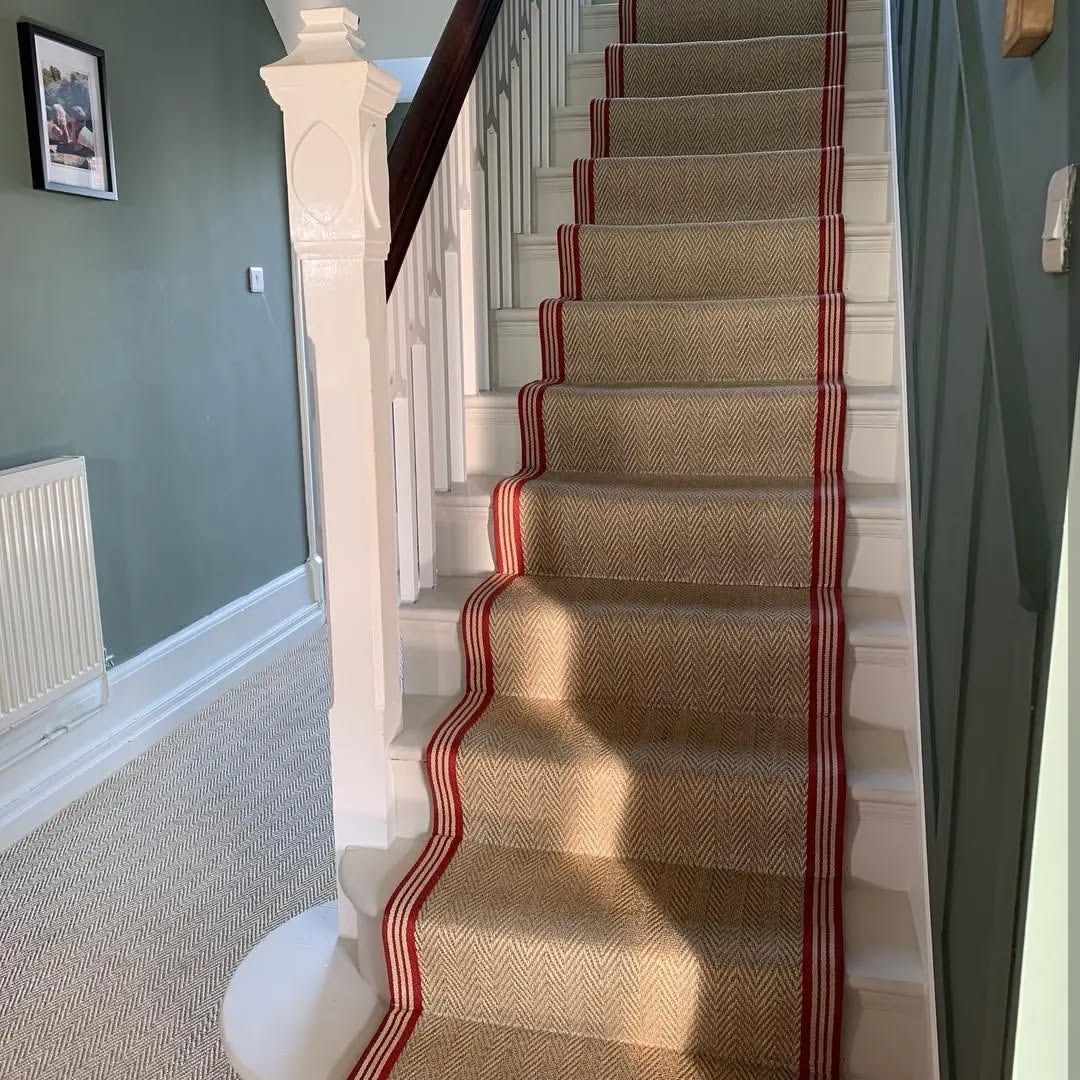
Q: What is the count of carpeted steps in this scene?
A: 12